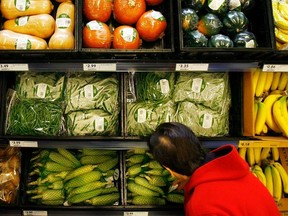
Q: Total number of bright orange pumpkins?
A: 6